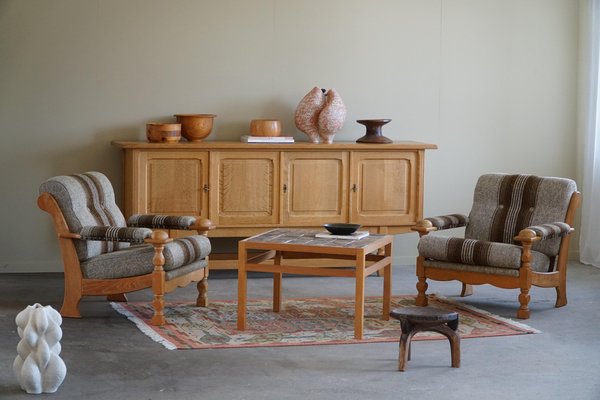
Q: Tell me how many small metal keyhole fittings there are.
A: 3